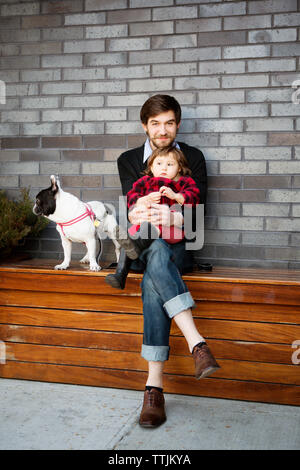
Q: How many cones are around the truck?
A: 0